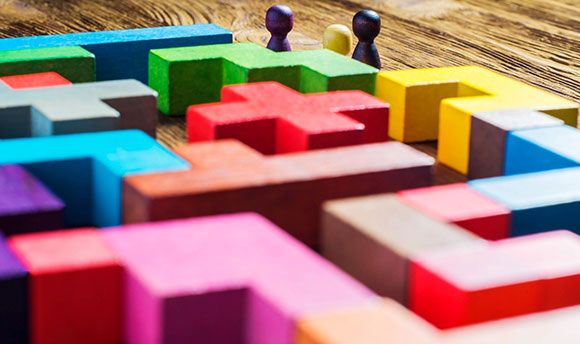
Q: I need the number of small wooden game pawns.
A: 3